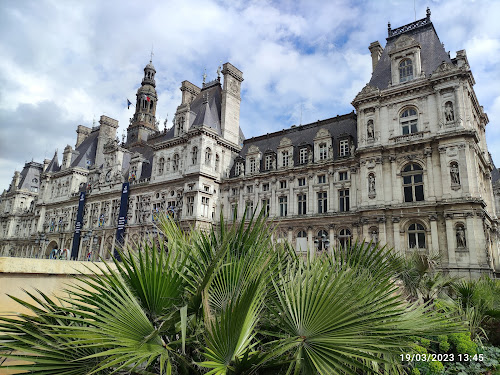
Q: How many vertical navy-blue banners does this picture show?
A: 2